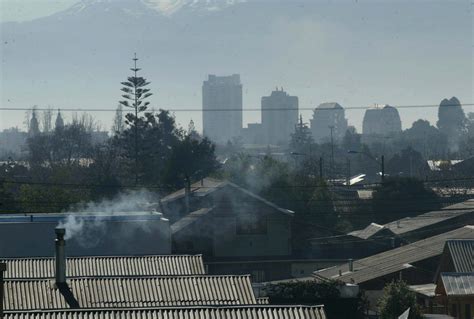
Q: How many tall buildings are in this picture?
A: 4